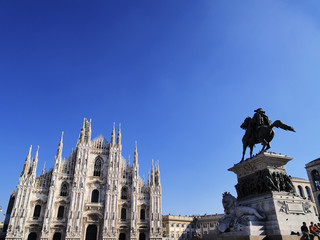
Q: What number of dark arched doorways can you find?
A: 5